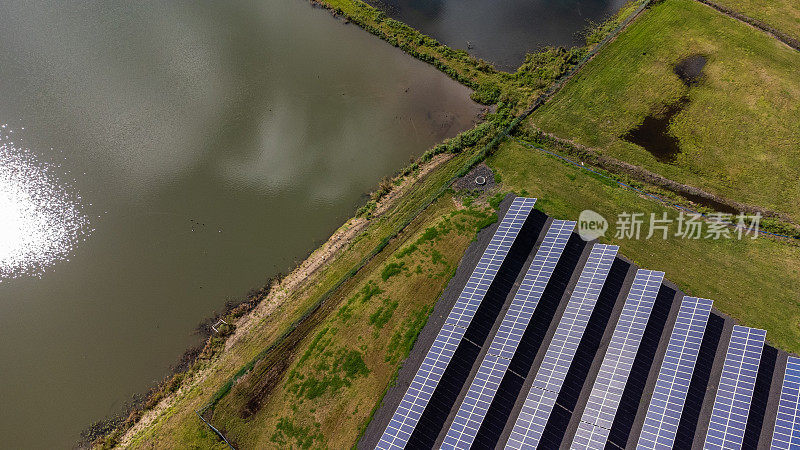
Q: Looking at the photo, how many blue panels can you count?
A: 7